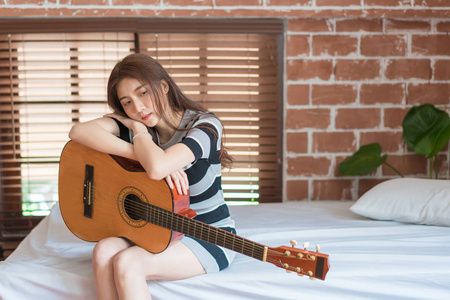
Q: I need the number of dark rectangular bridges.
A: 1